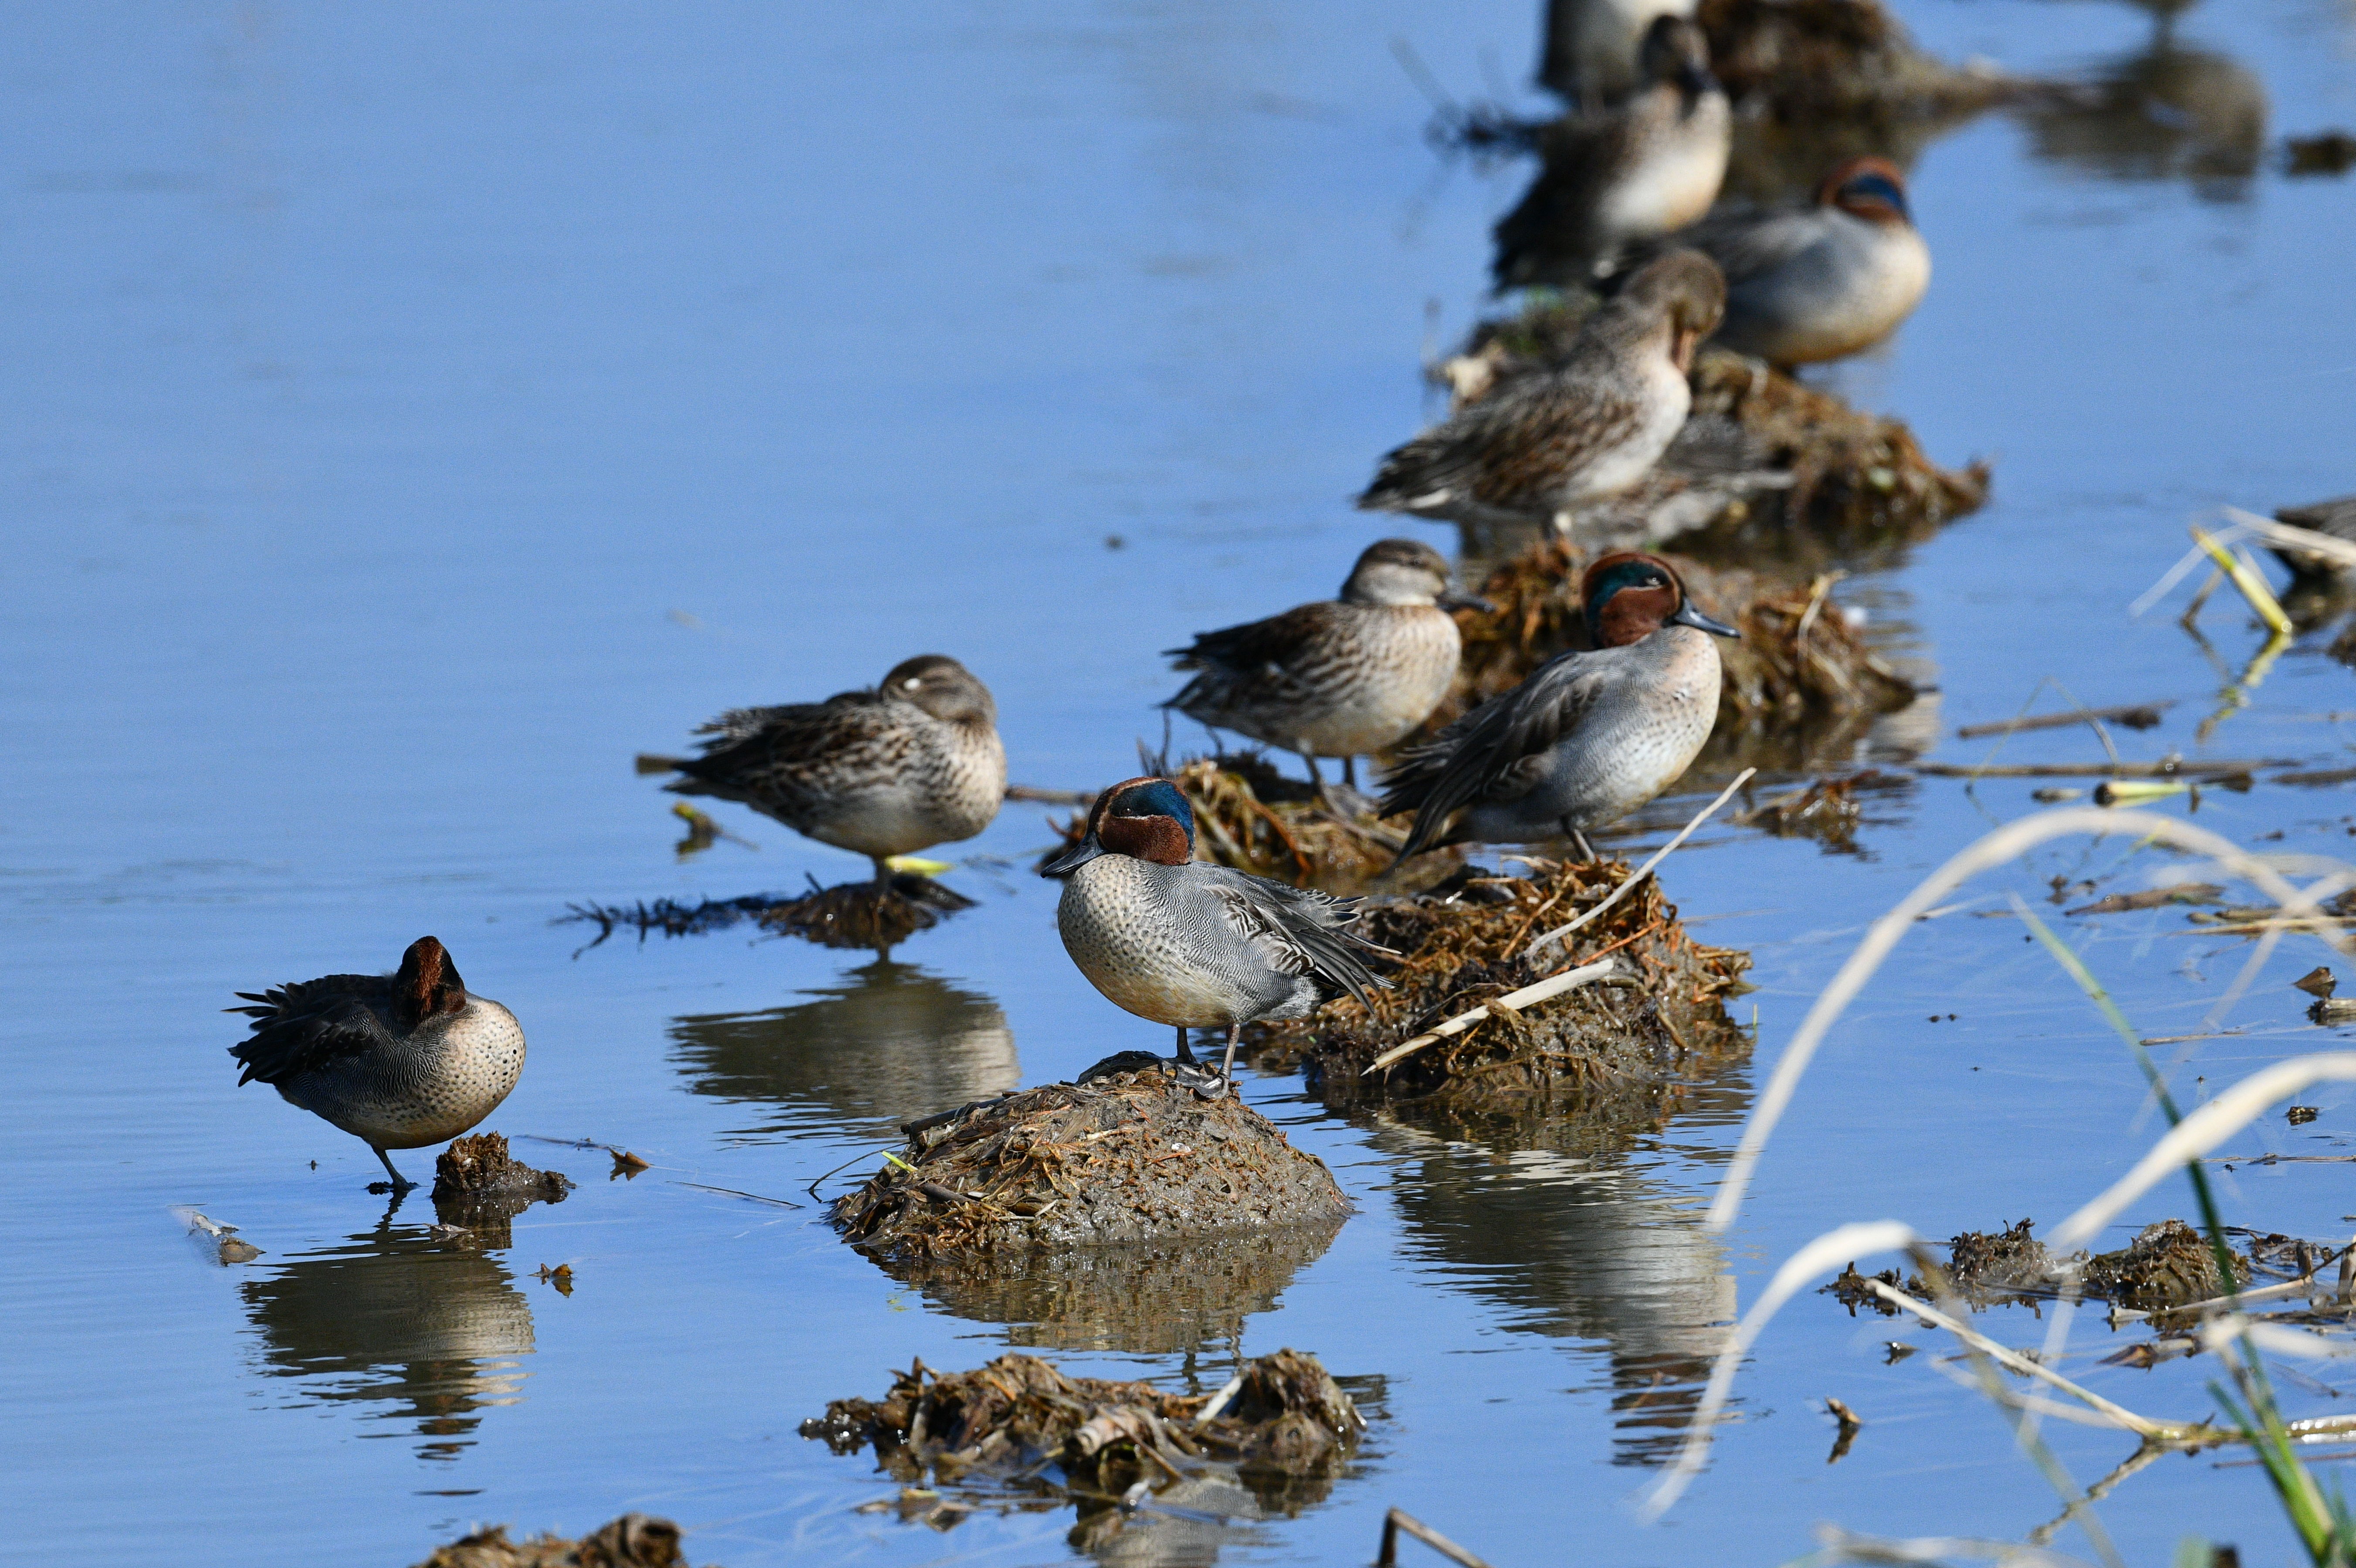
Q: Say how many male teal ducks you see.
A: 4